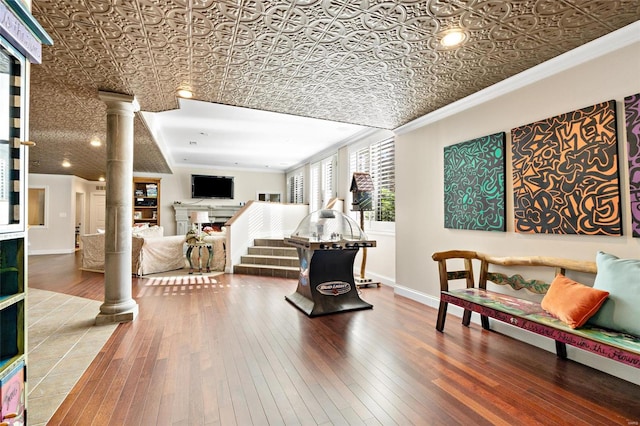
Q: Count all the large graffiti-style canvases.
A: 3